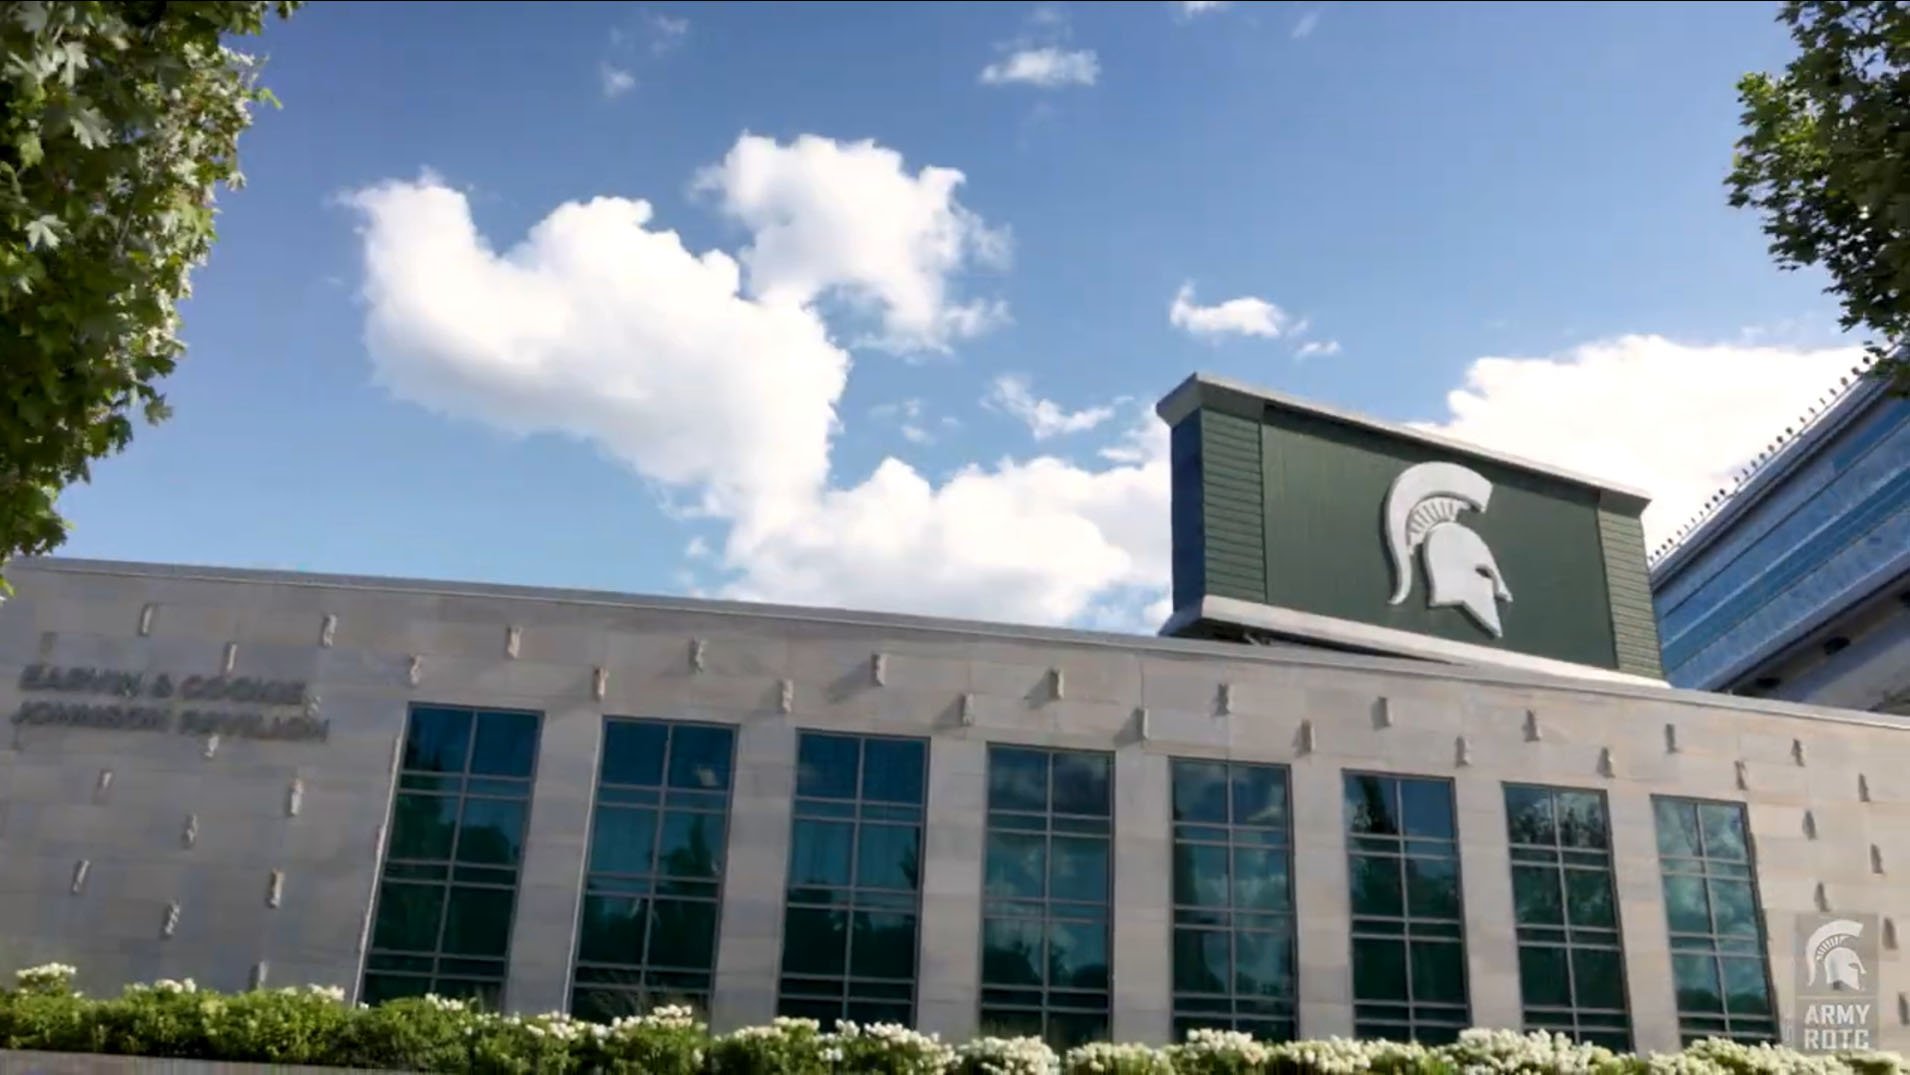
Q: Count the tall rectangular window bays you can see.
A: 8